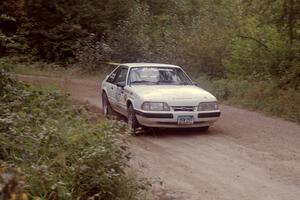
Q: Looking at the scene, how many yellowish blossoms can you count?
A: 2